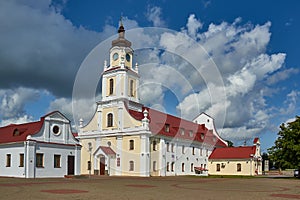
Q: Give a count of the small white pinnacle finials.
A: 5